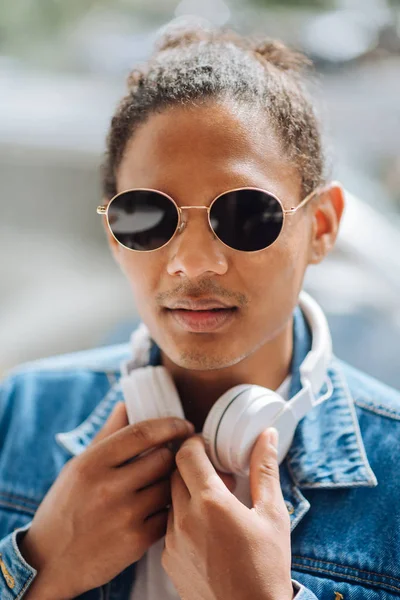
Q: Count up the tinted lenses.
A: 2